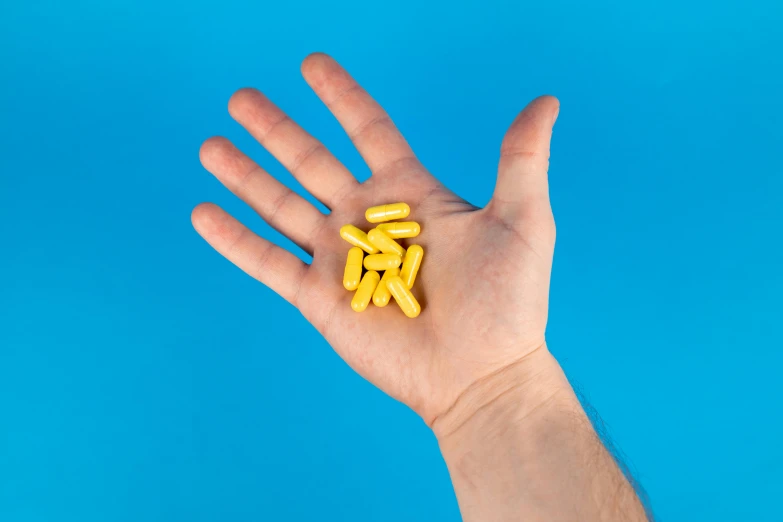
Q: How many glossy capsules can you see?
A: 10